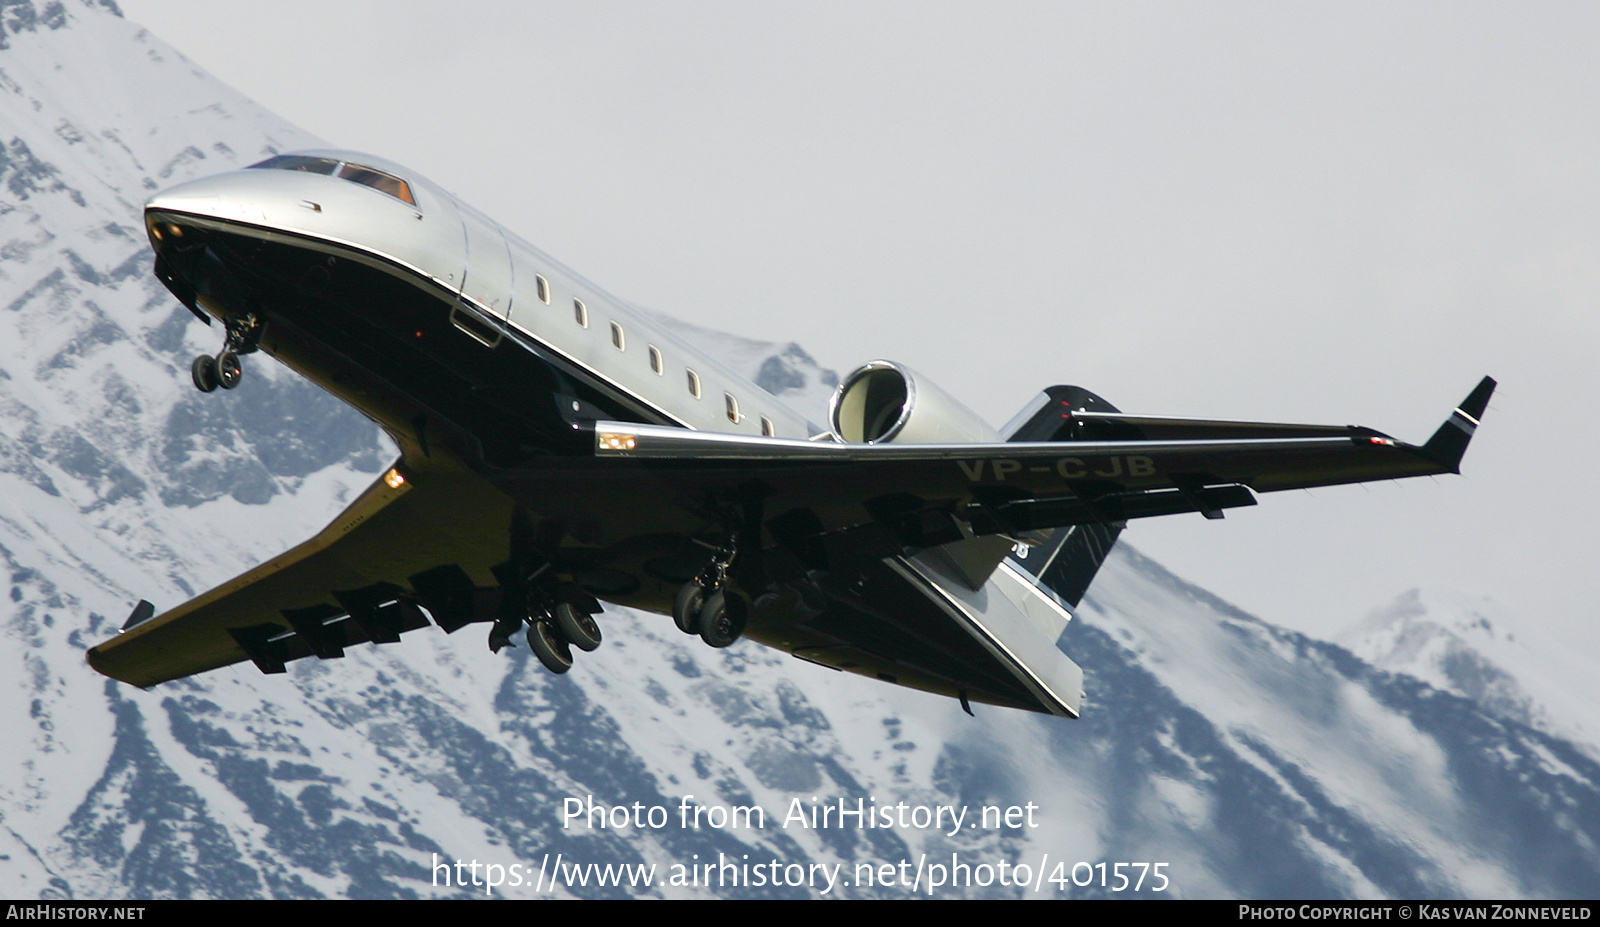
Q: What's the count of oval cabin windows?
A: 7